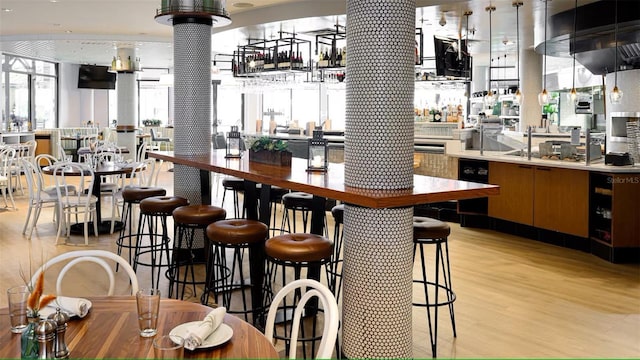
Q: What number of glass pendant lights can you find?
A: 5